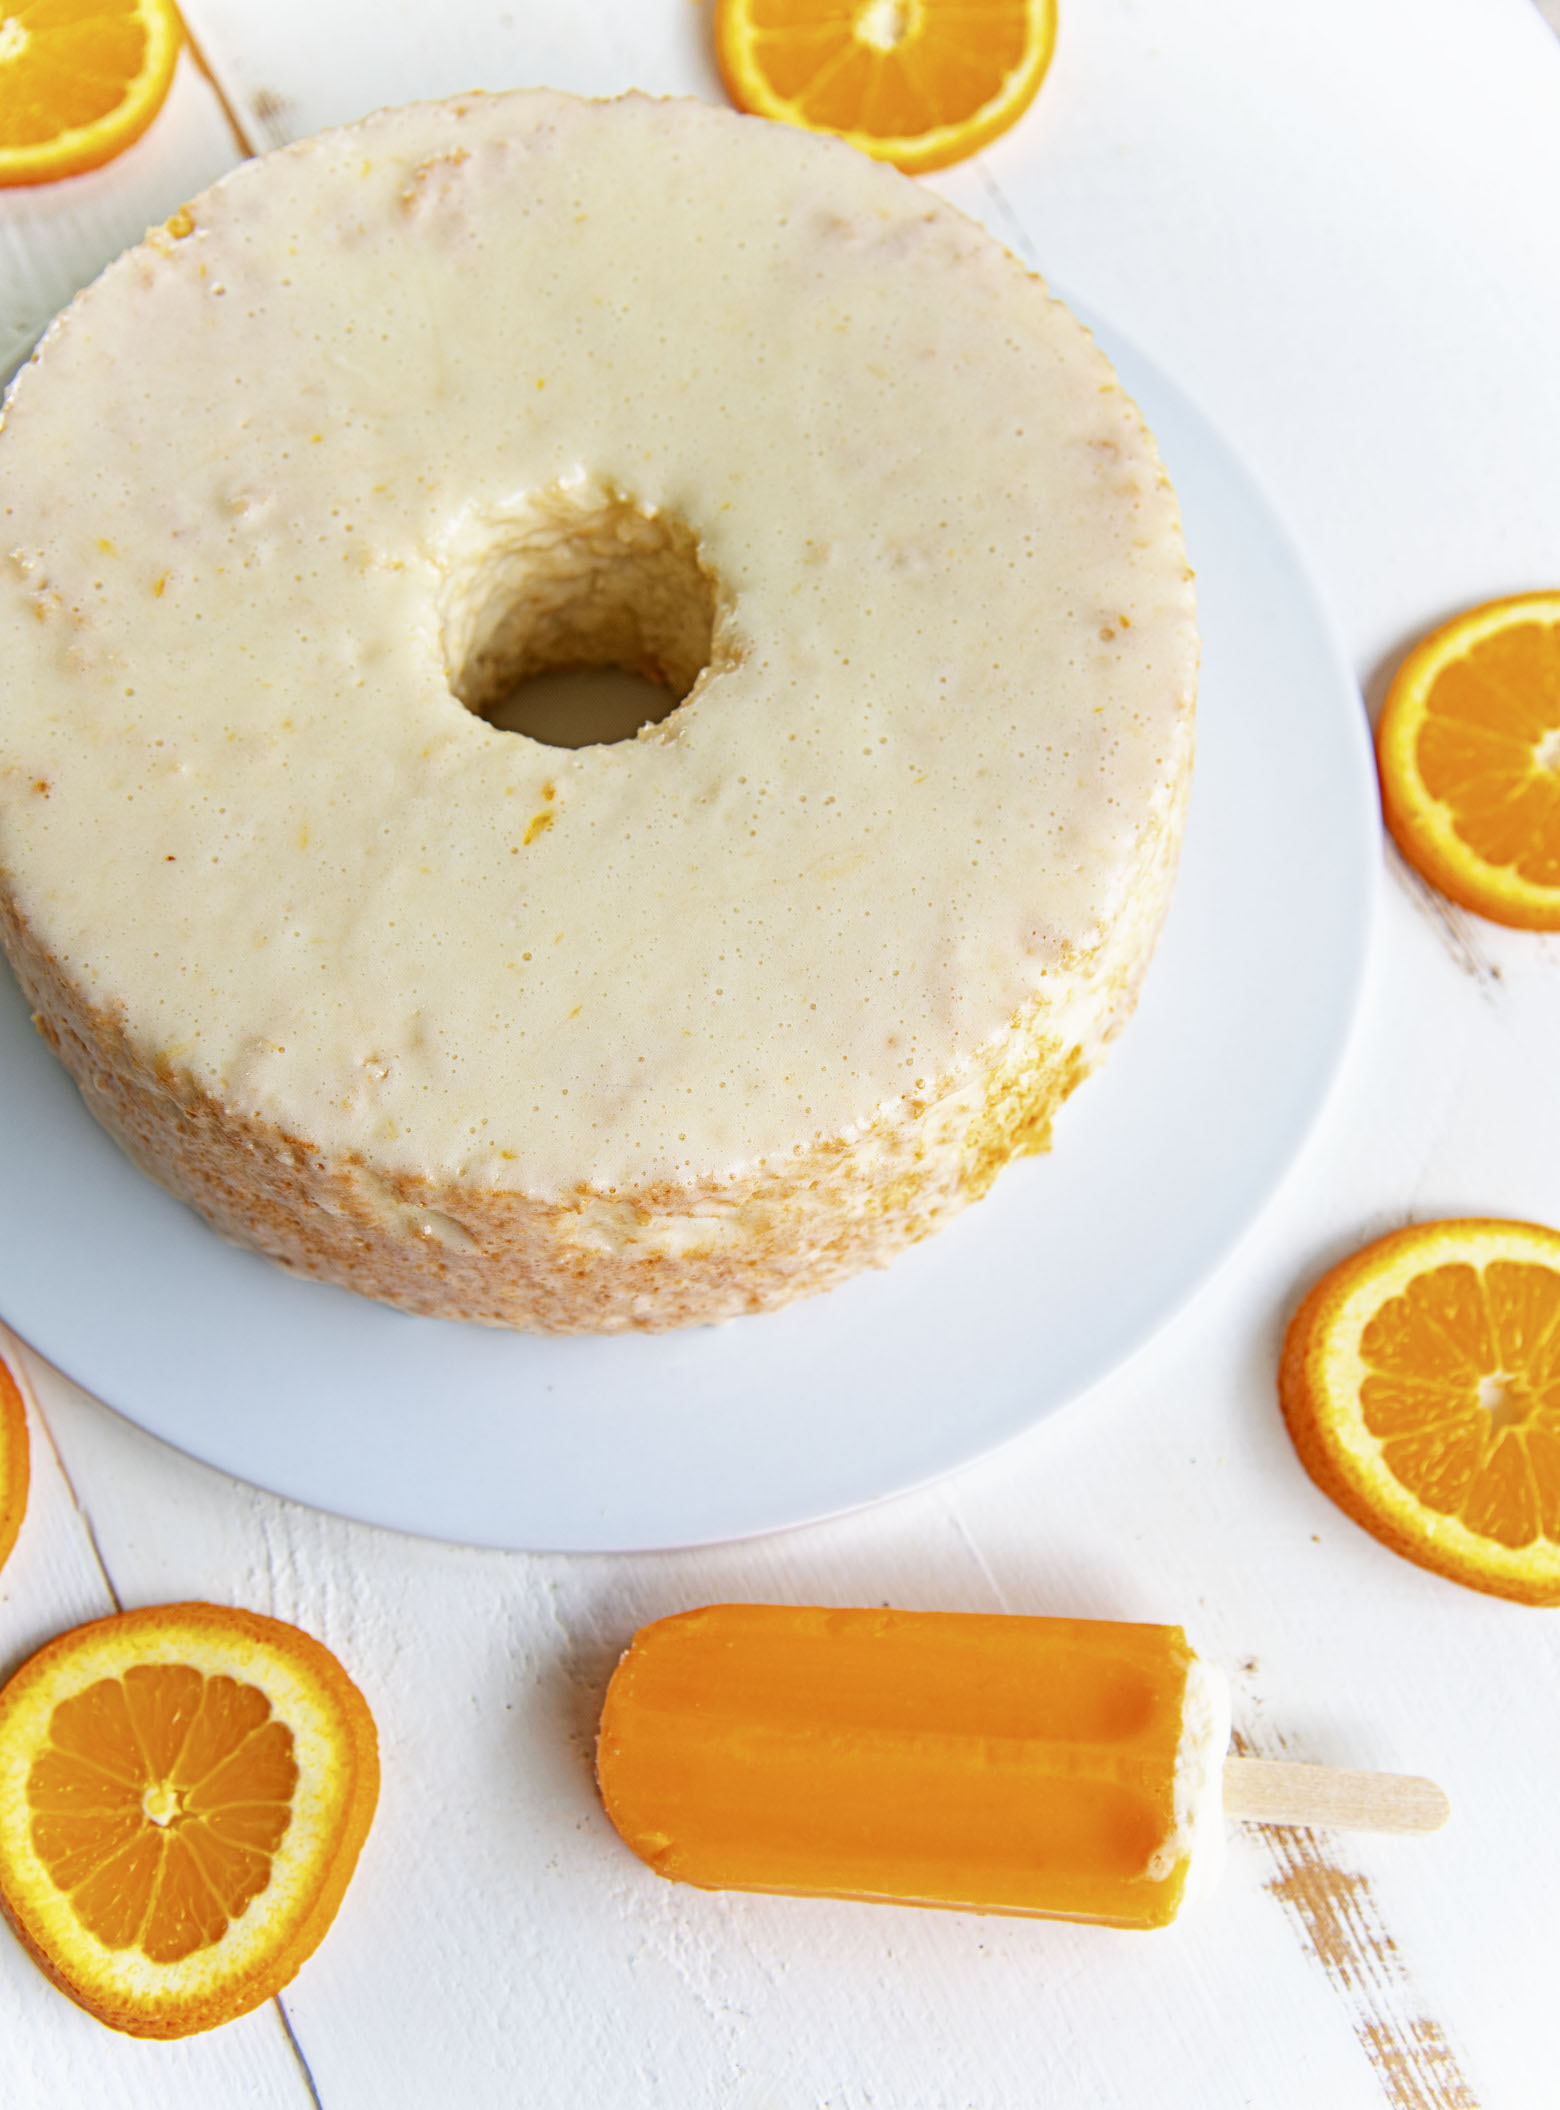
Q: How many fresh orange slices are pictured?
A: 6